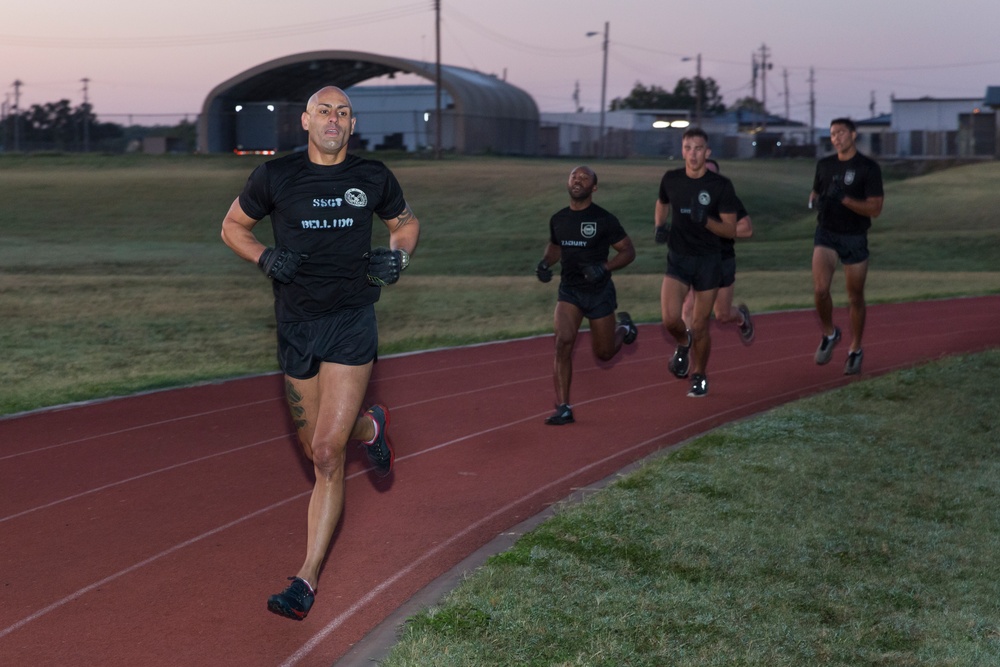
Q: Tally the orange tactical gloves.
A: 0